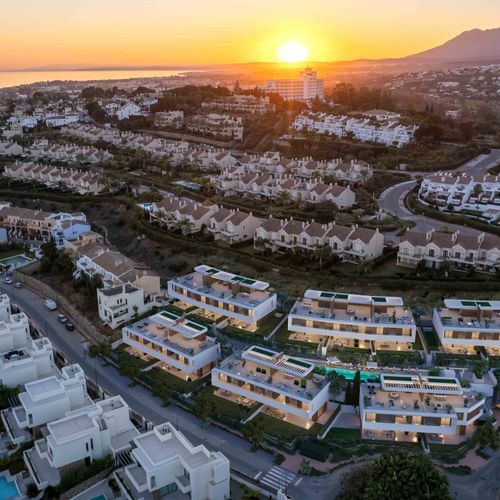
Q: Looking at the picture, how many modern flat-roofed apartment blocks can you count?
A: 6